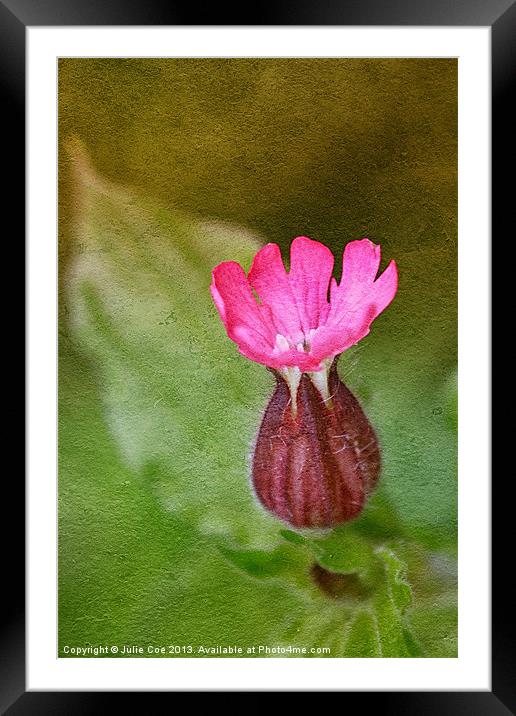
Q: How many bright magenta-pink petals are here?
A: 5